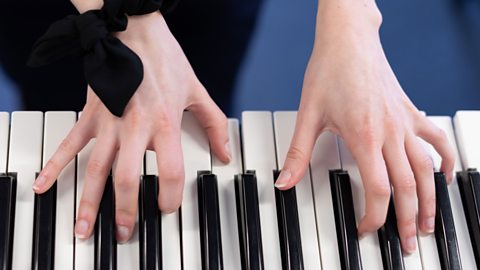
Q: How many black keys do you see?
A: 11